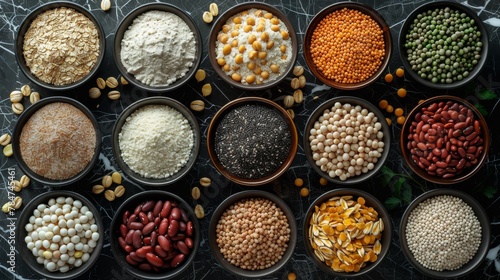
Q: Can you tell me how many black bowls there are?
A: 12